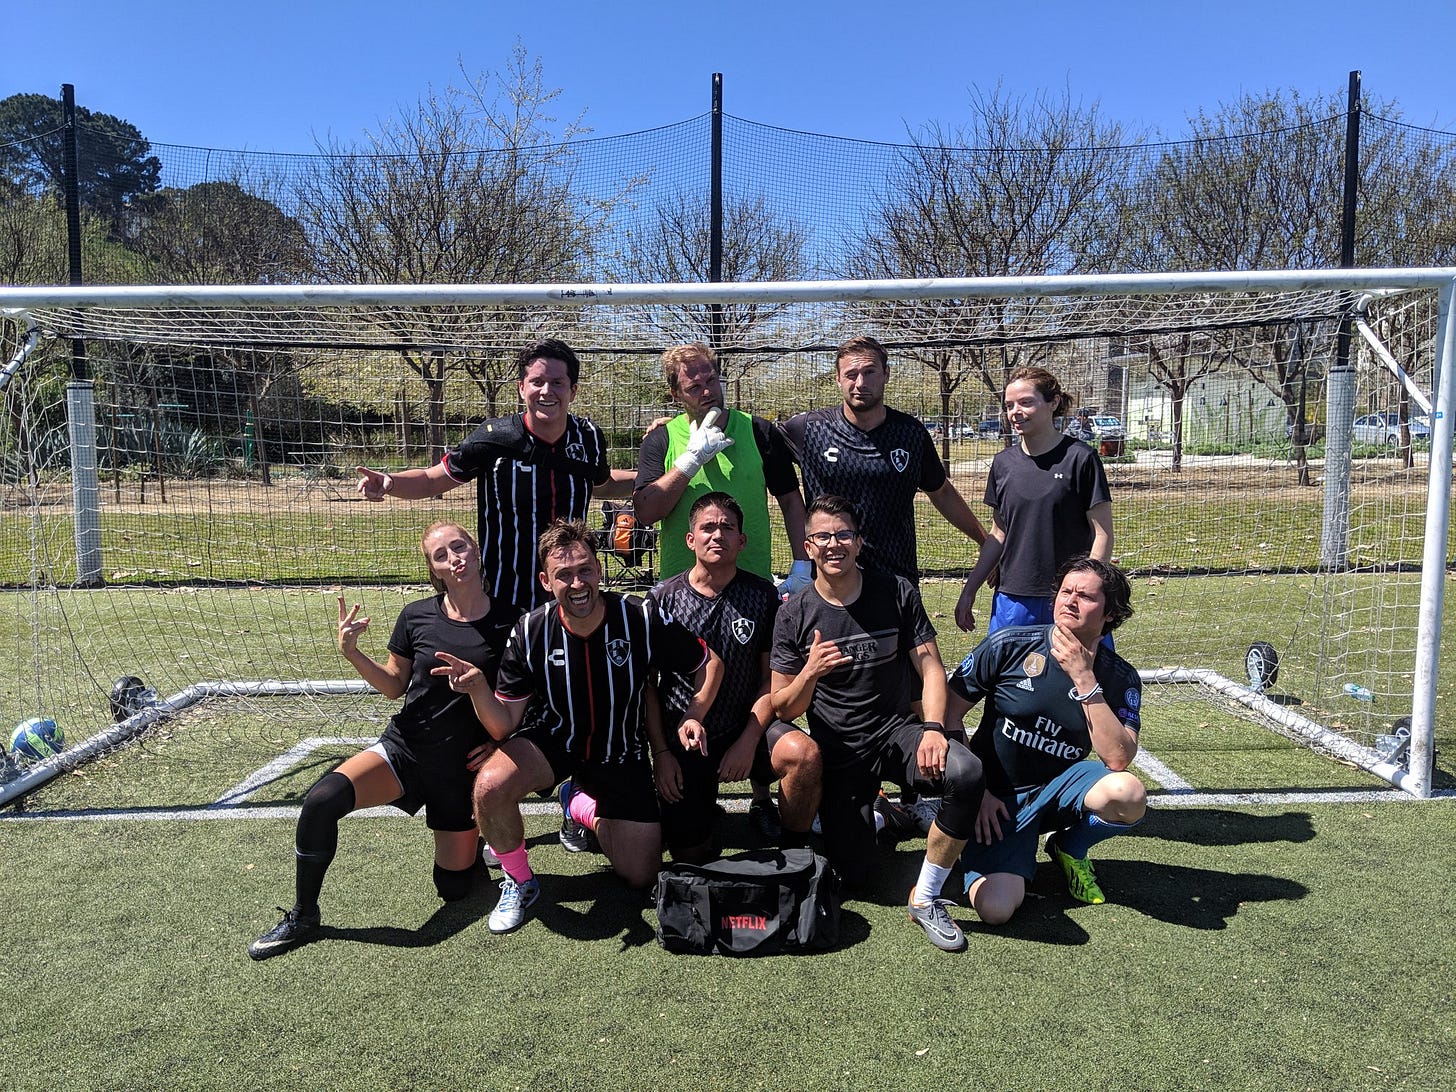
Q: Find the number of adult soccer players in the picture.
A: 9